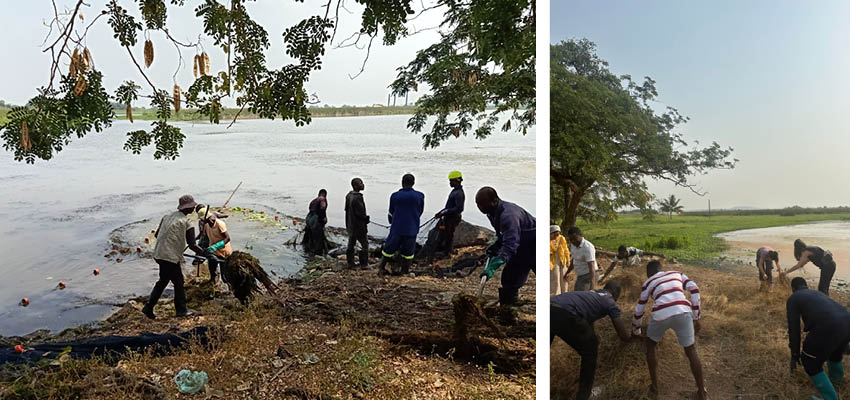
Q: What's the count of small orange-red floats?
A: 9